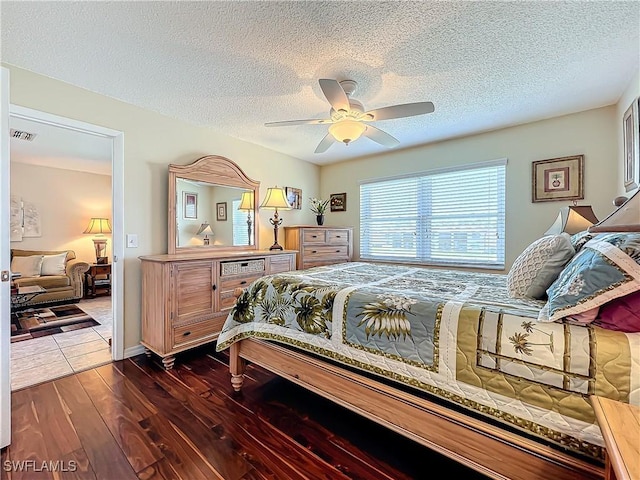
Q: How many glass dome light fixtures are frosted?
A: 1